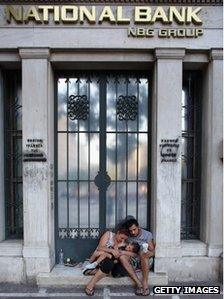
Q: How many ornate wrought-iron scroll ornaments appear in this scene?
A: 2